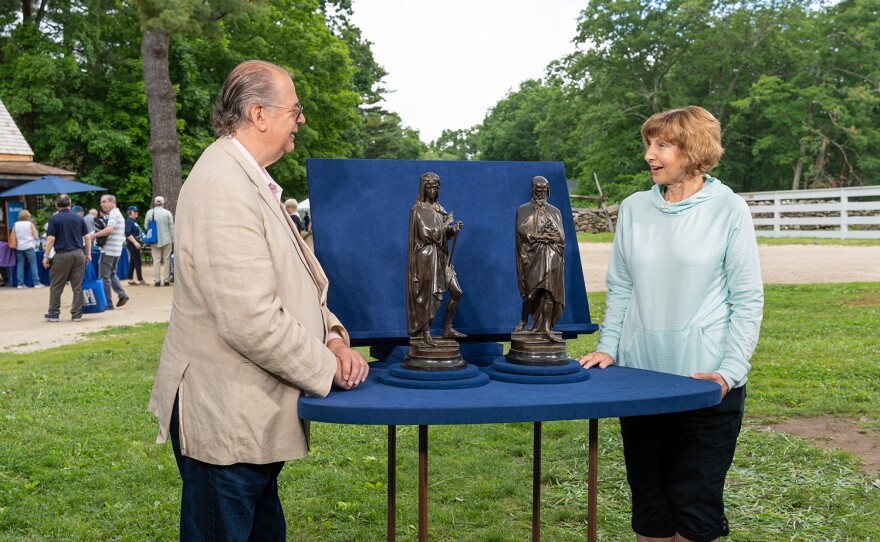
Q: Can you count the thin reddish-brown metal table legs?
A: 4